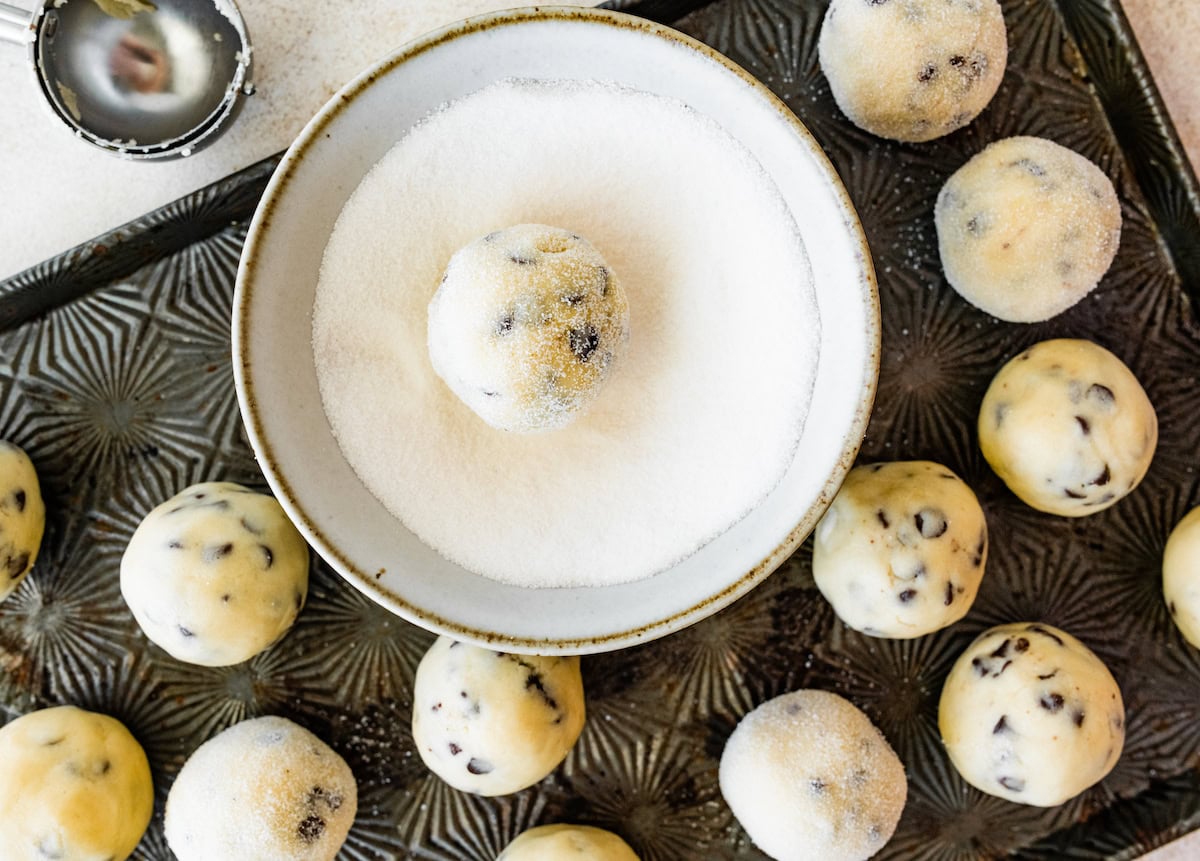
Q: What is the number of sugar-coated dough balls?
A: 5